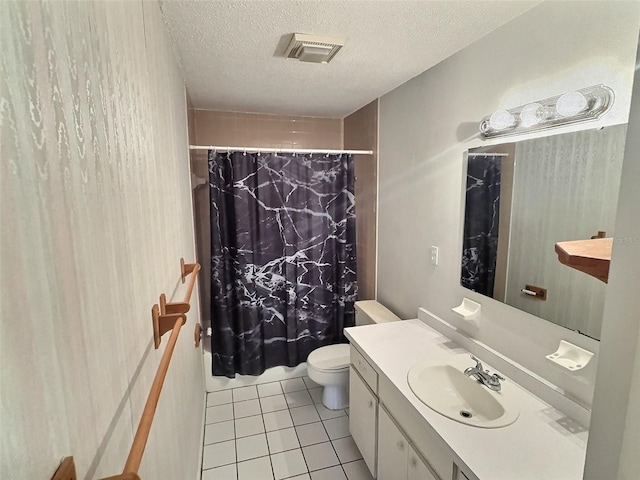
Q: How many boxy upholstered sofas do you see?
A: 0